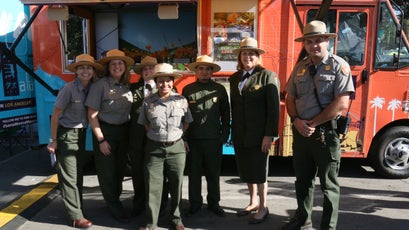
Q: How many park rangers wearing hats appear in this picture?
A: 7